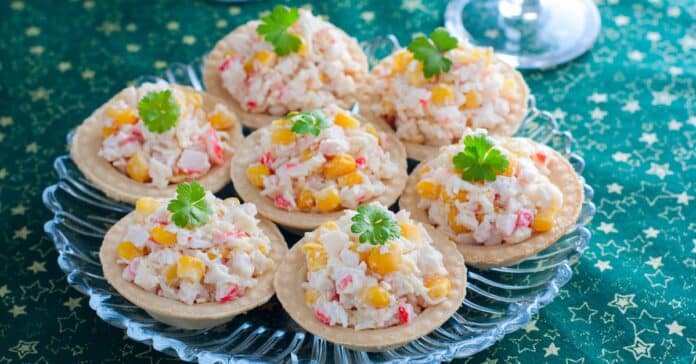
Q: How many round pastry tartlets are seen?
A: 7